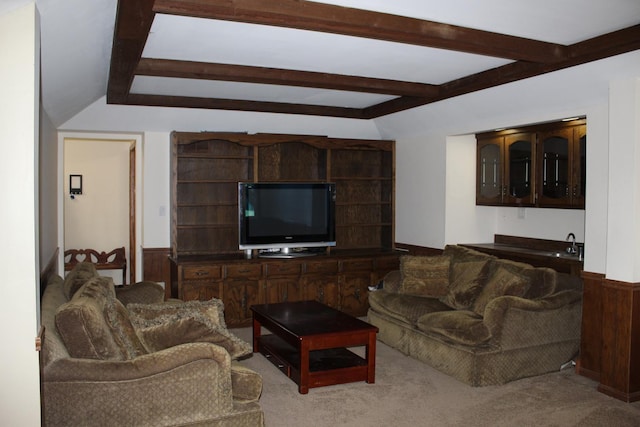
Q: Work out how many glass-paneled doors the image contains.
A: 4